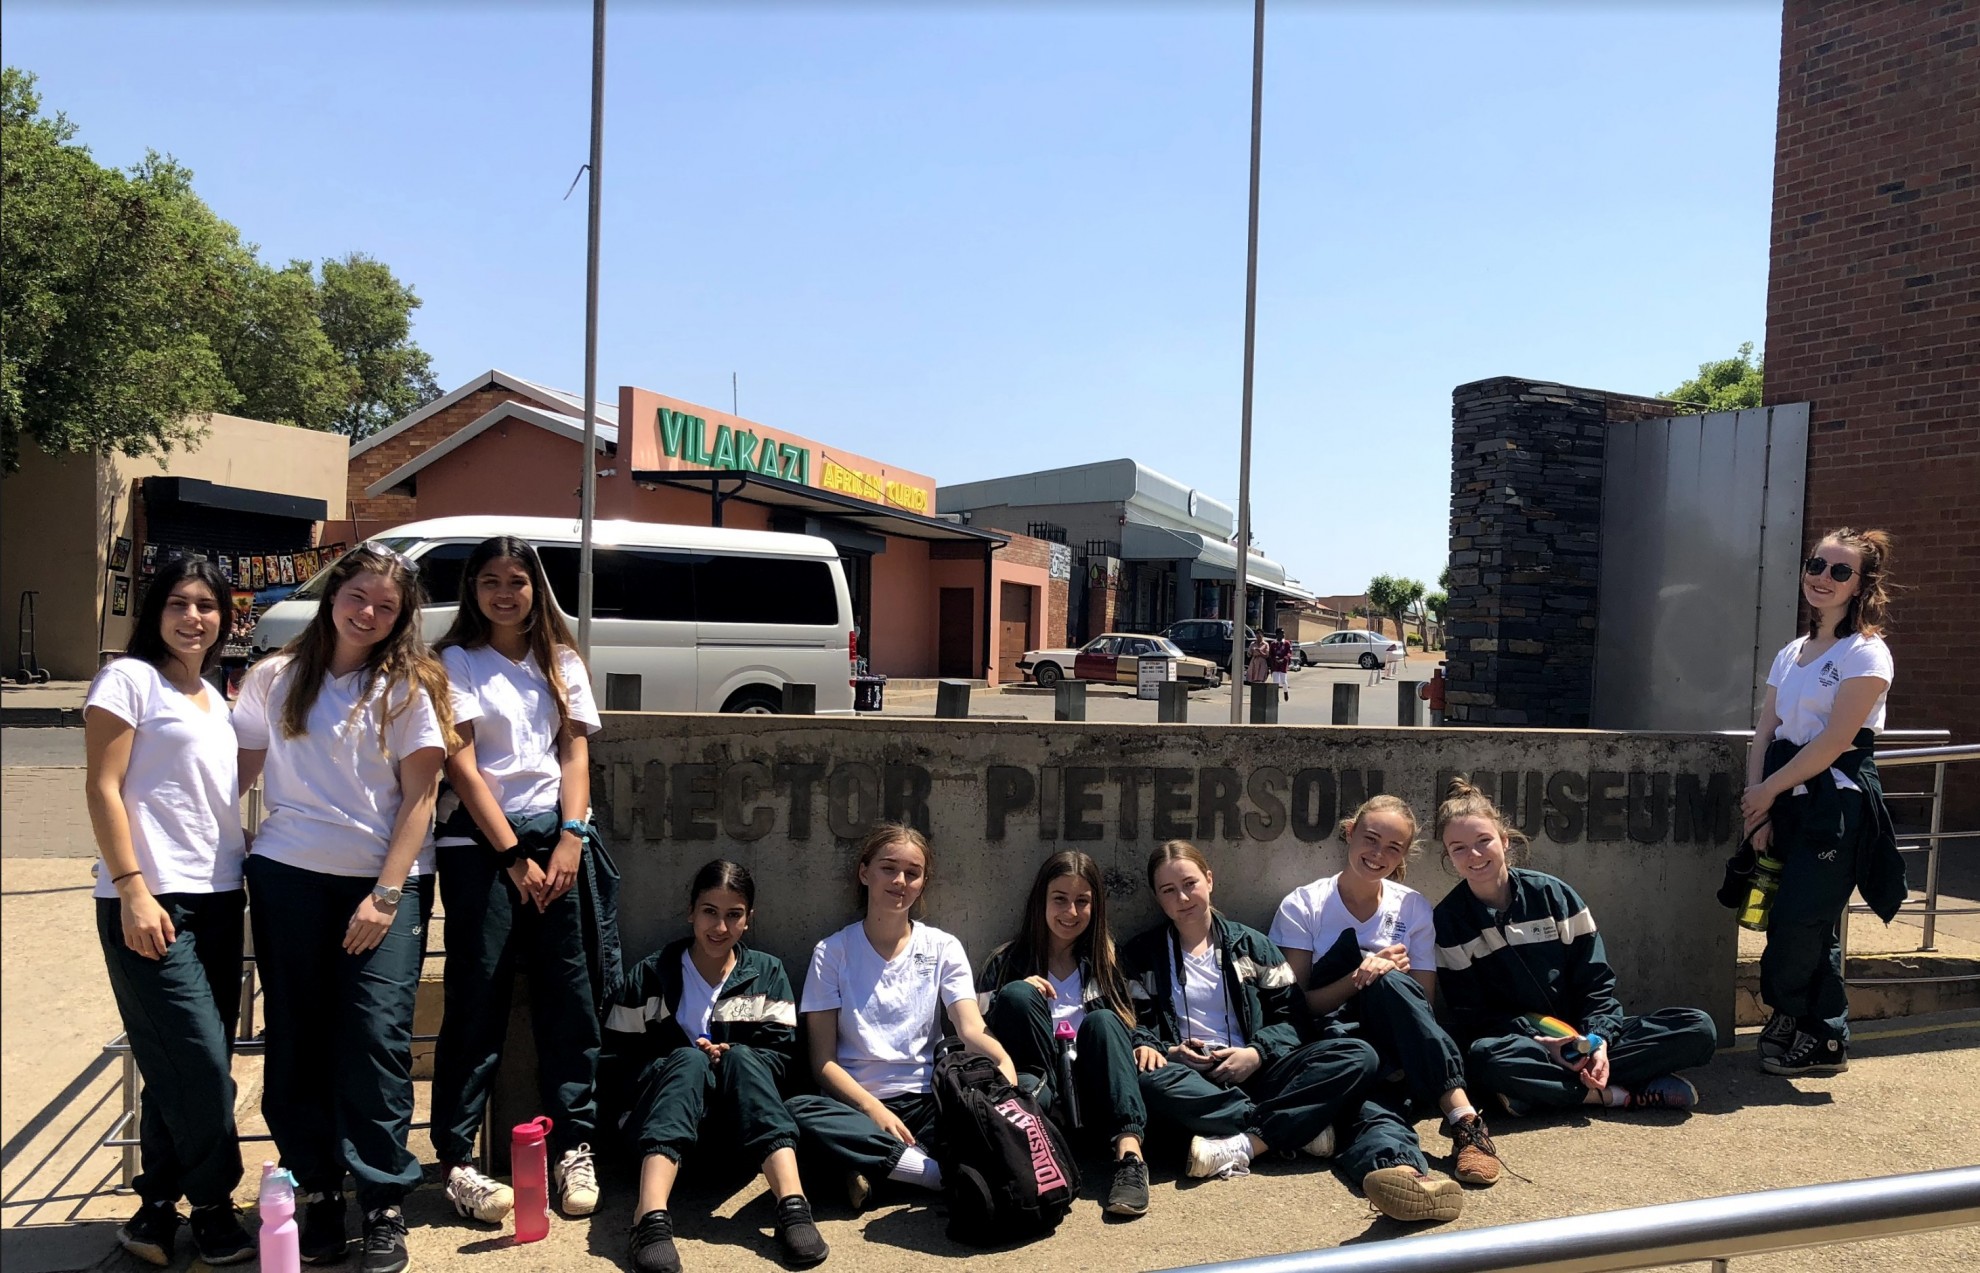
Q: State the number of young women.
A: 10